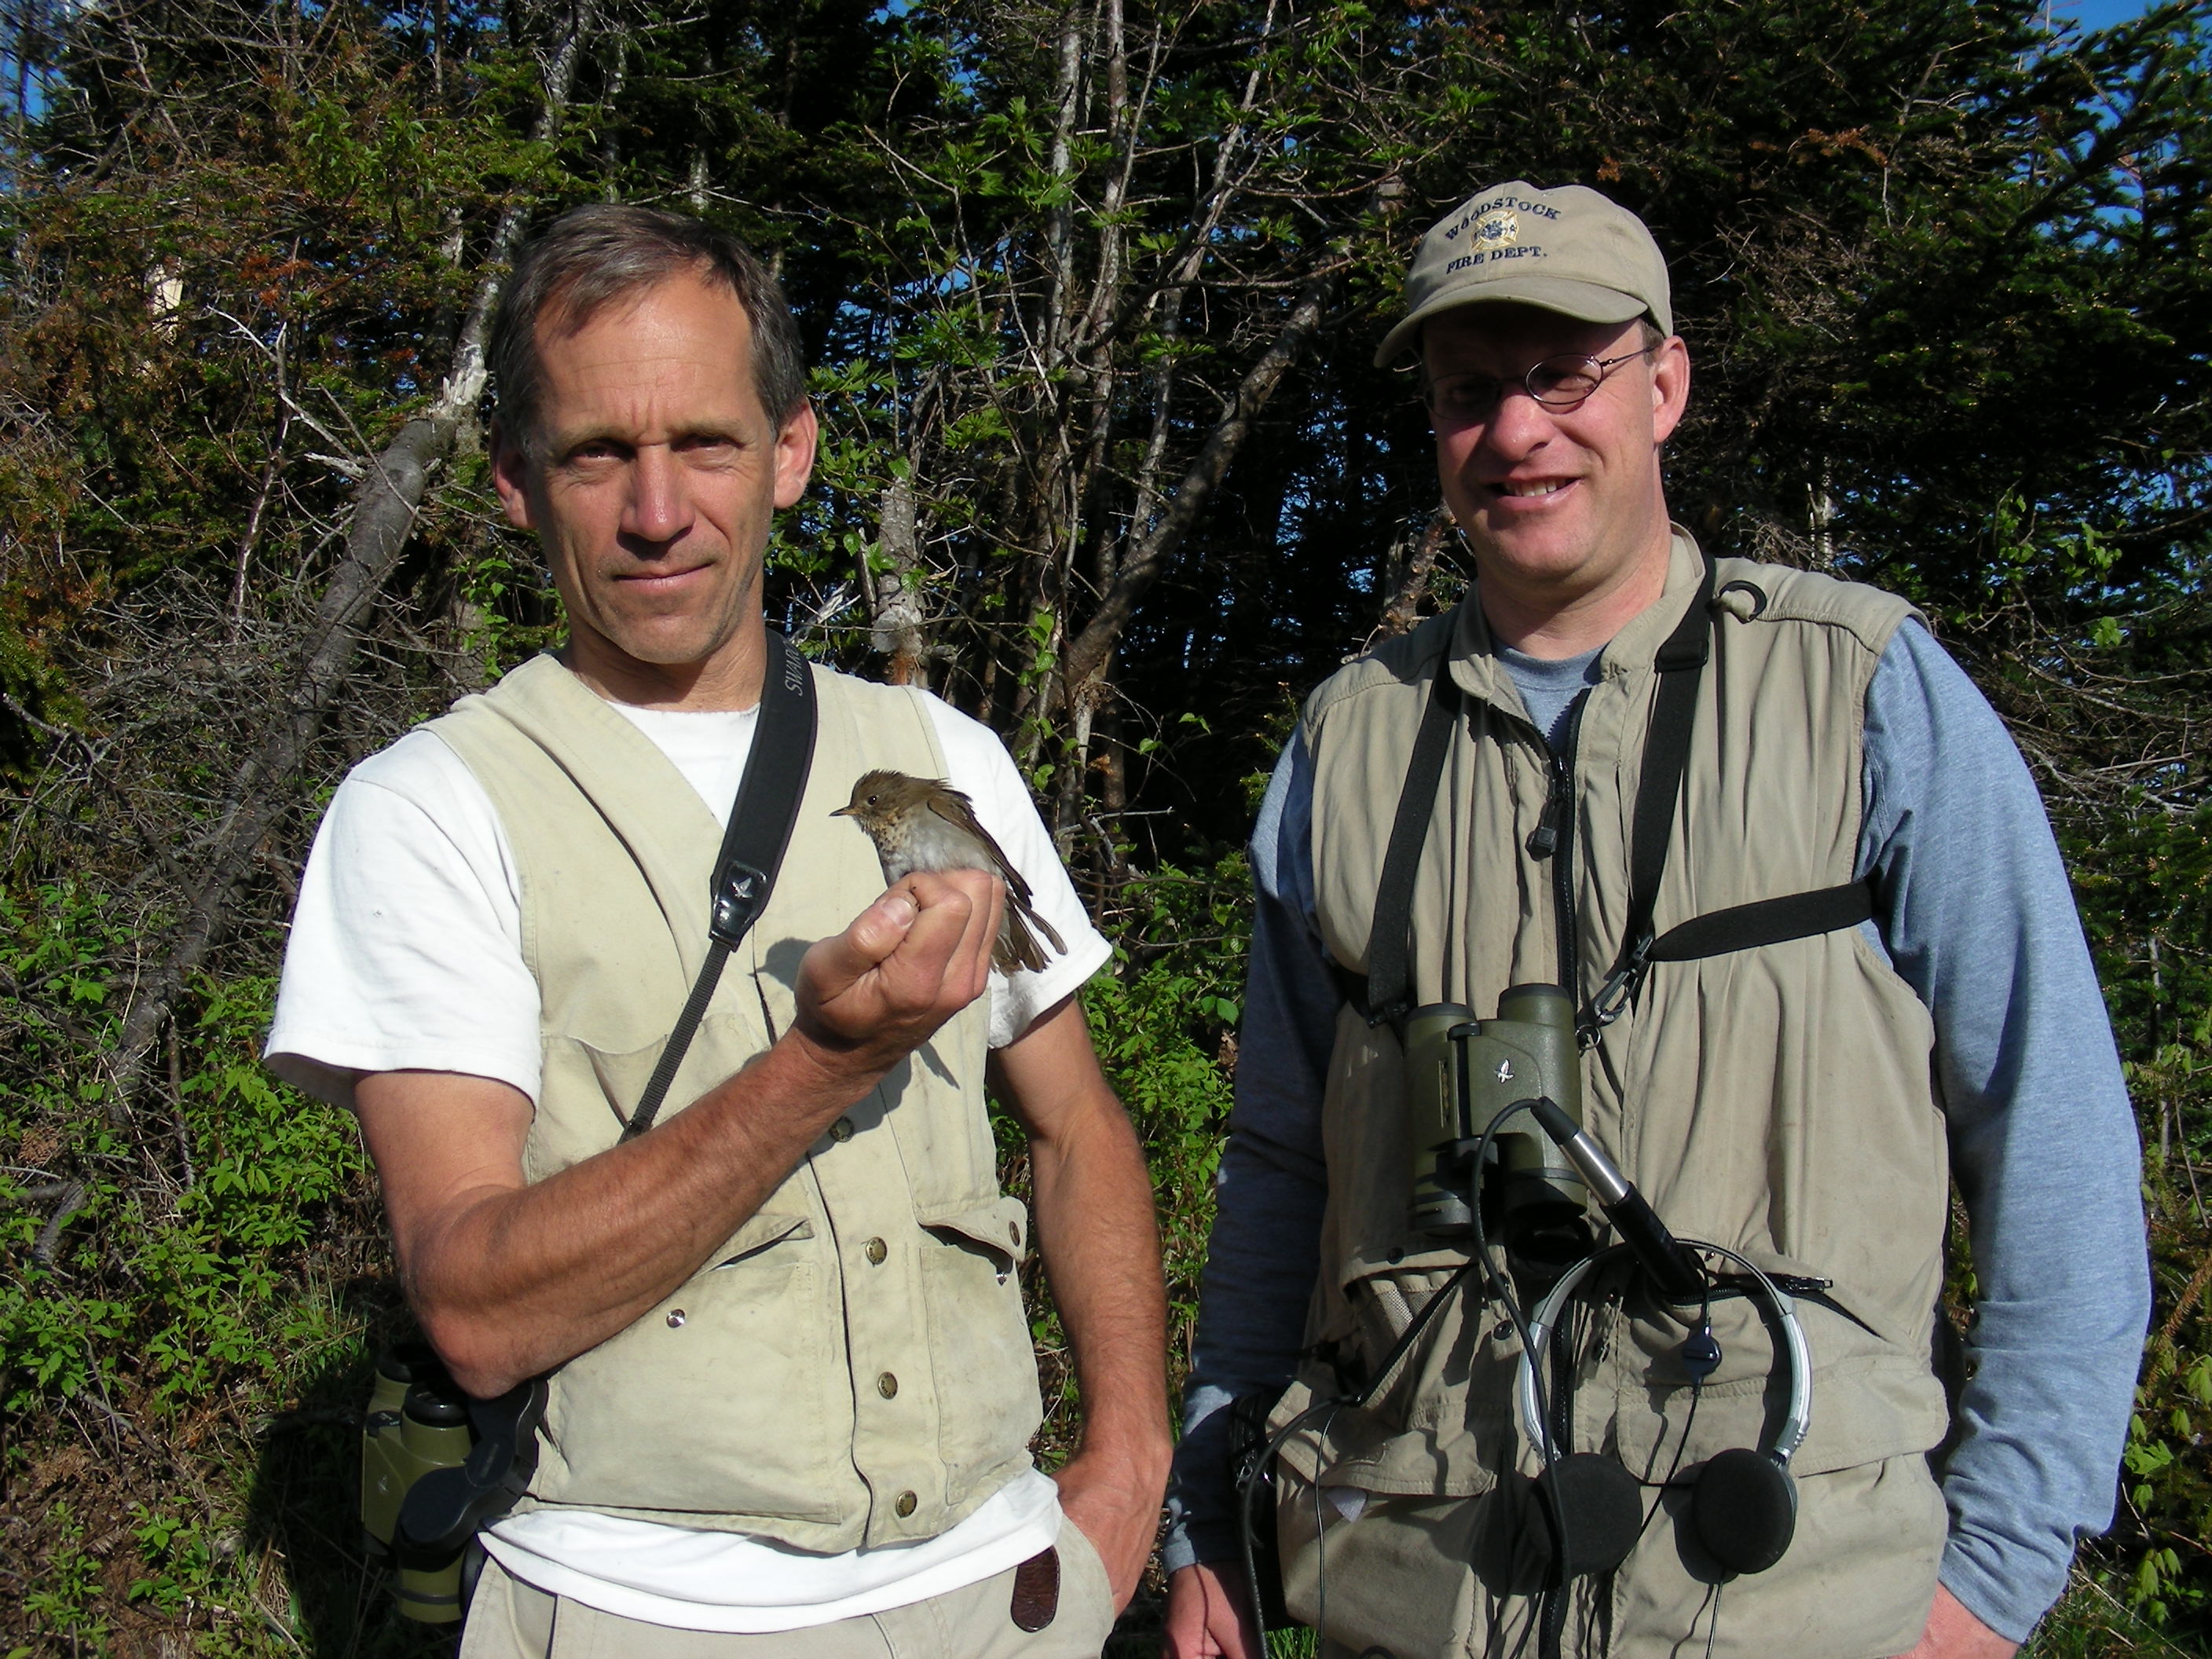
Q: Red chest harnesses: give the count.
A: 0